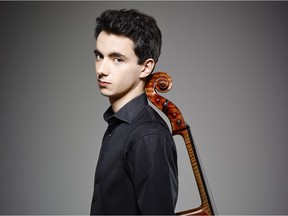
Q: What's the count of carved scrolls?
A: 1